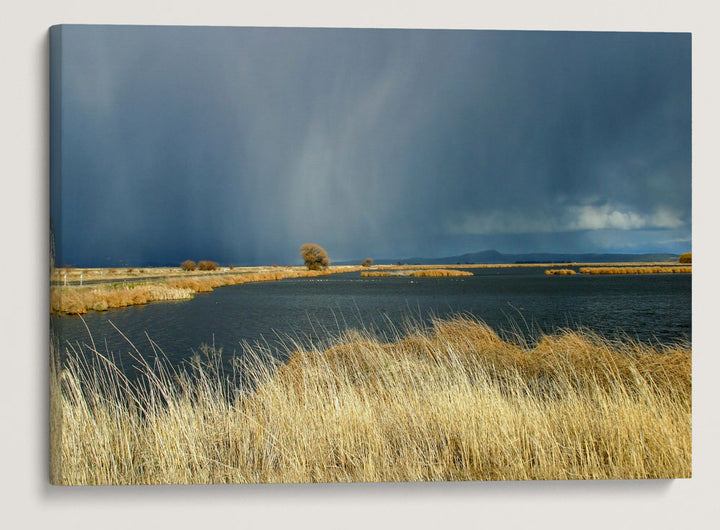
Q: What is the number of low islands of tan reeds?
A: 3